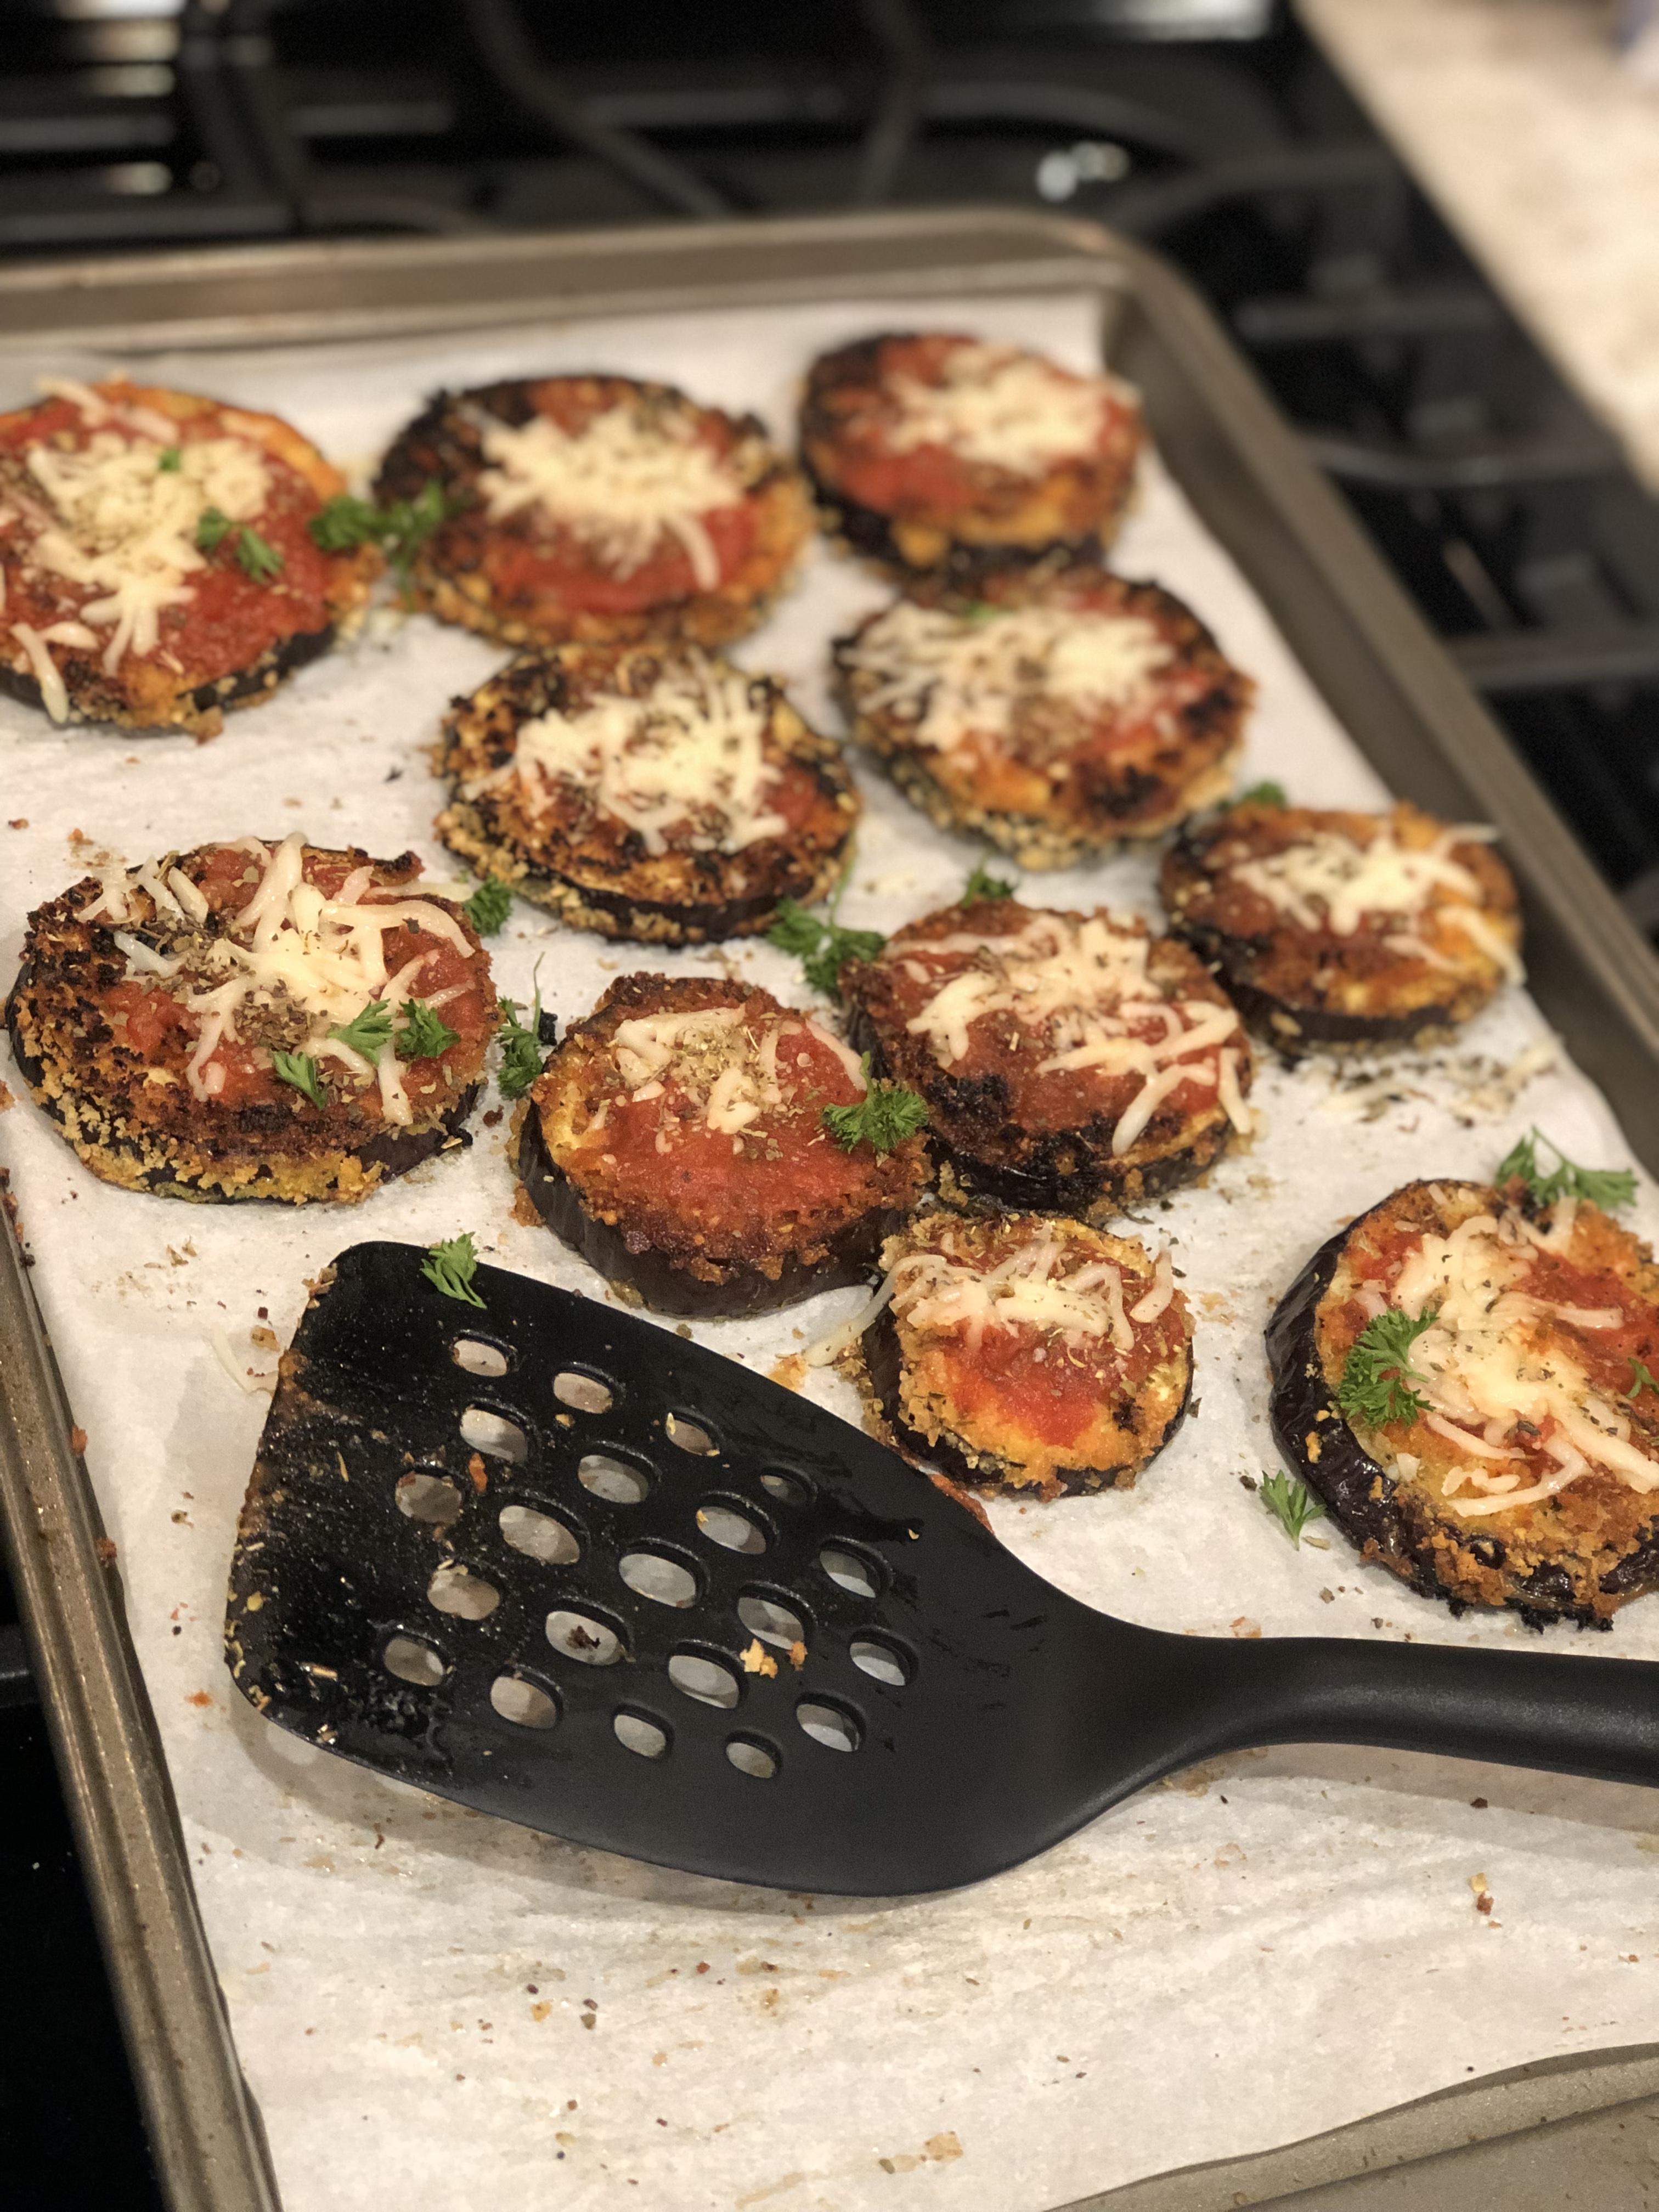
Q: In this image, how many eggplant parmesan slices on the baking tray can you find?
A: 11